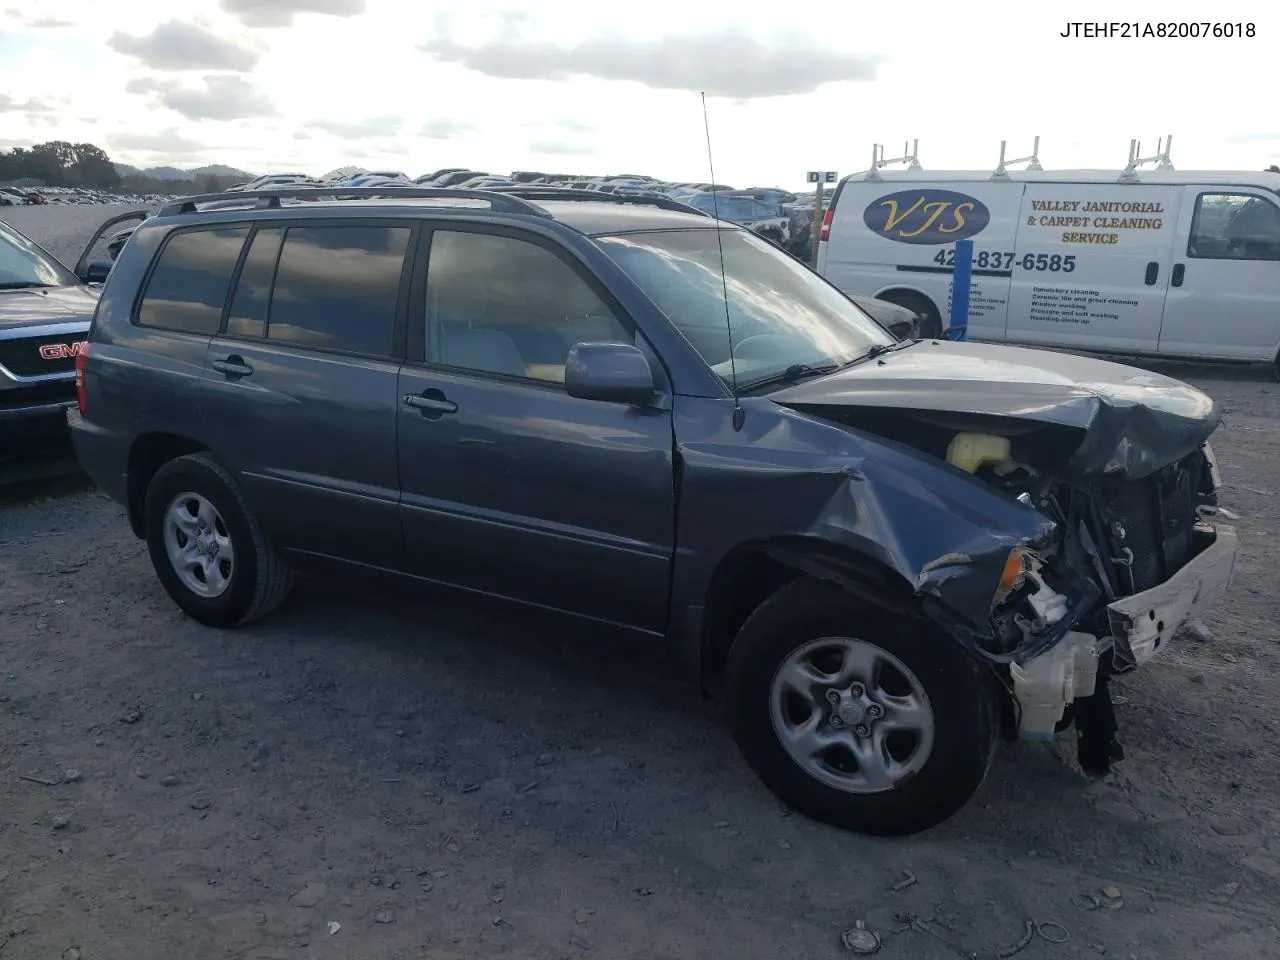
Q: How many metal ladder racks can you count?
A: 3